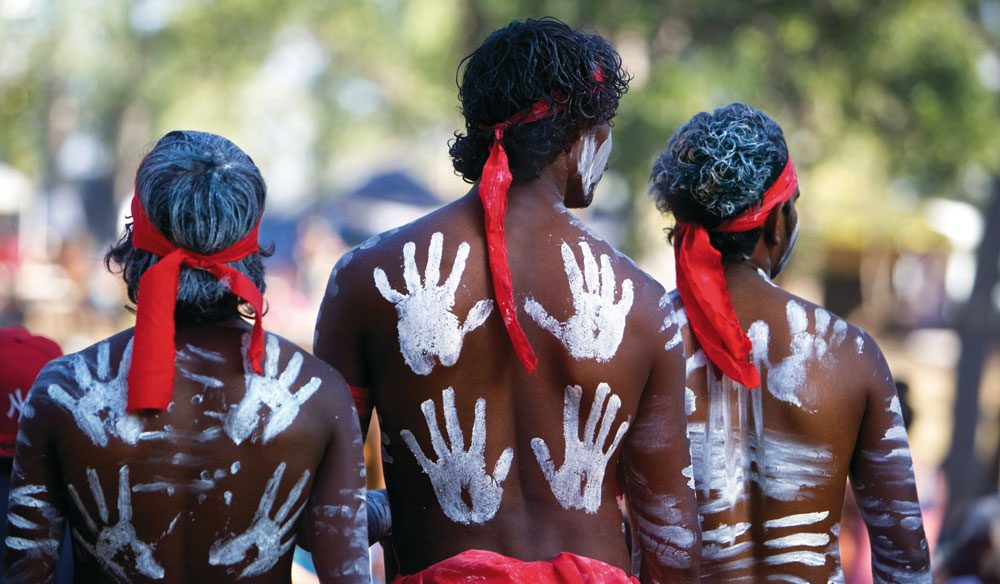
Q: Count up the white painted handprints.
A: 9